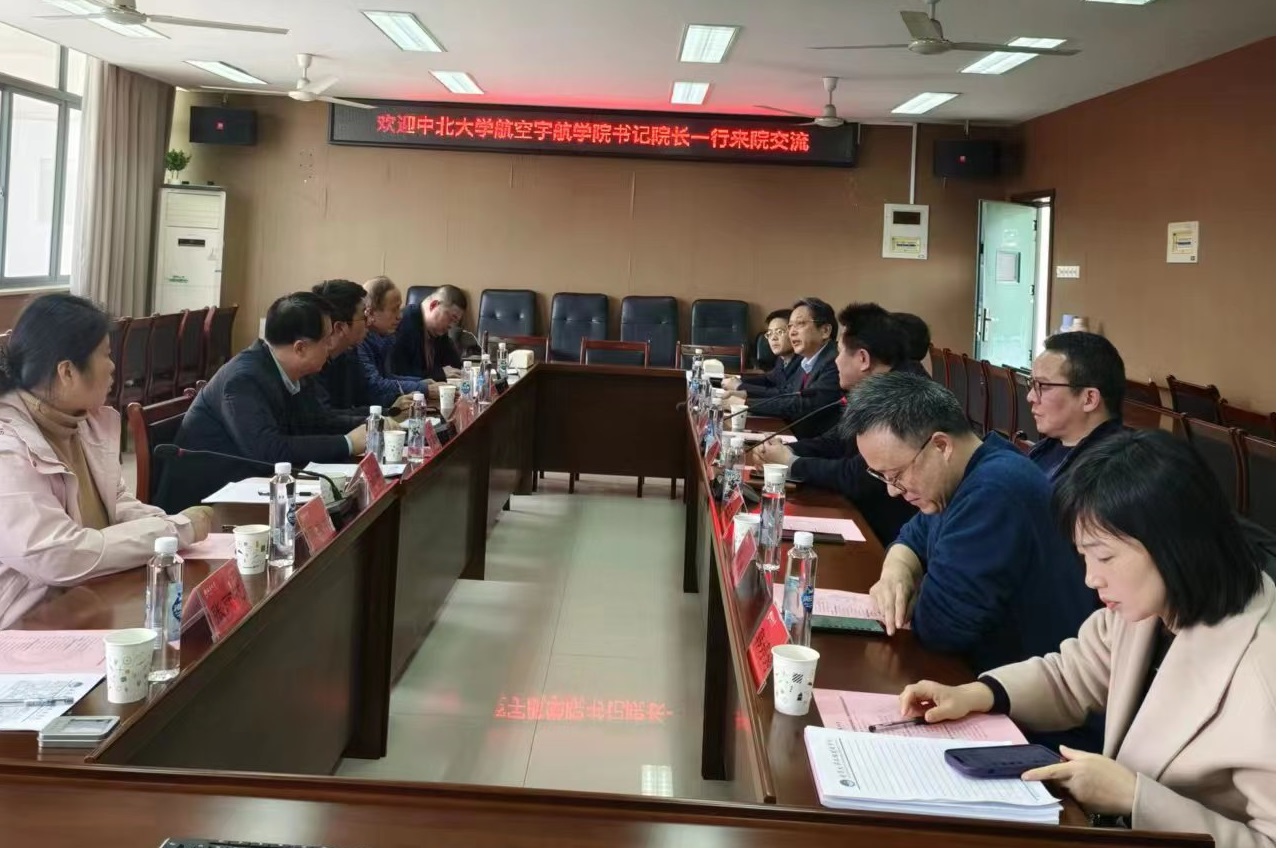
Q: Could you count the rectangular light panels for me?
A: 9